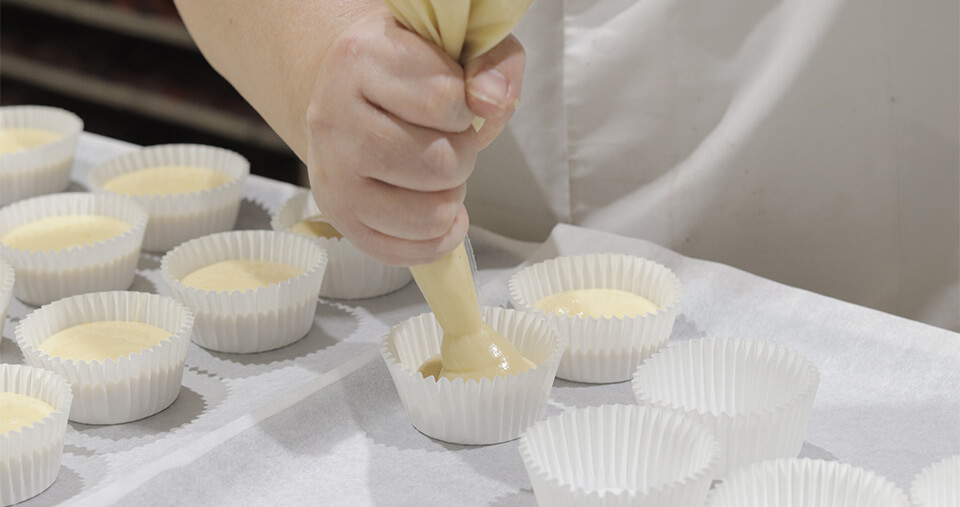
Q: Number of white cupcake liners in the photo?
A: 14